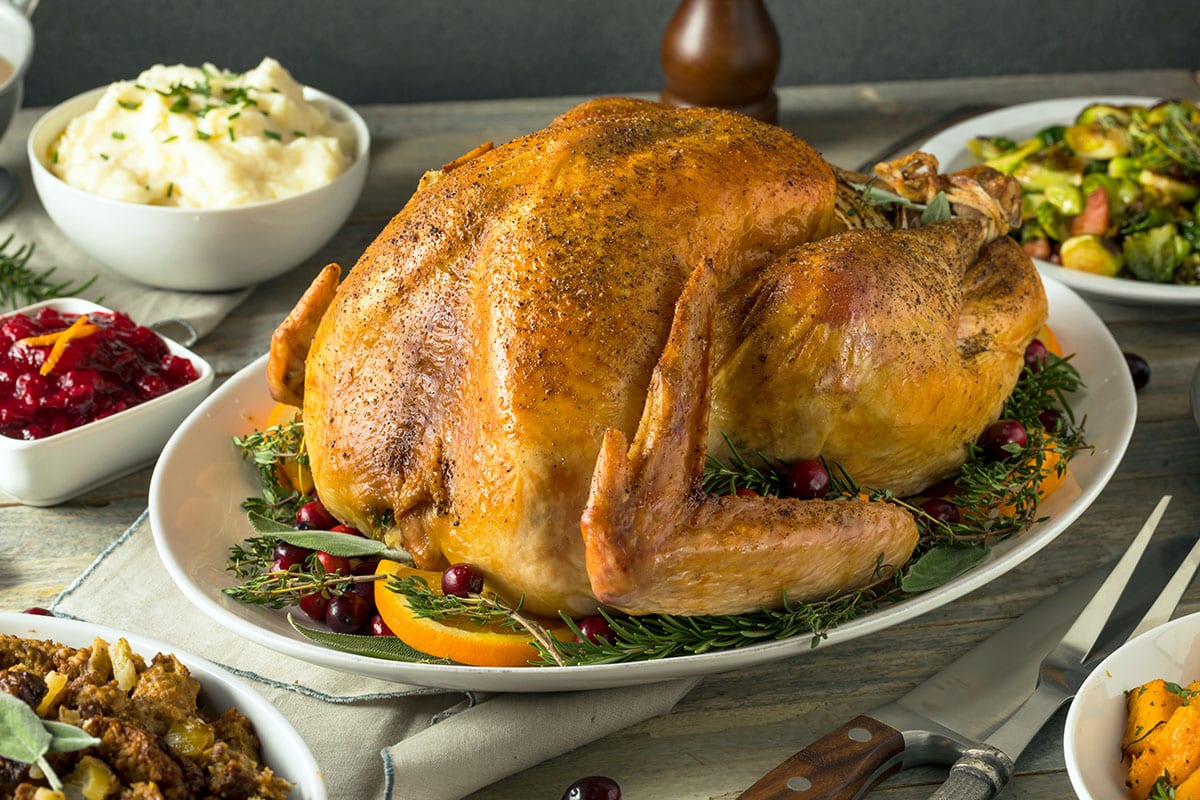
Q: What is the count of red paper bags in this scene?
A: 0